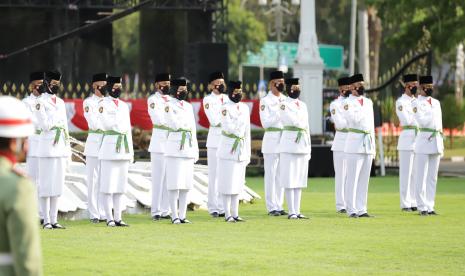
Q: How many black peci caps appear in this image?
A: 14